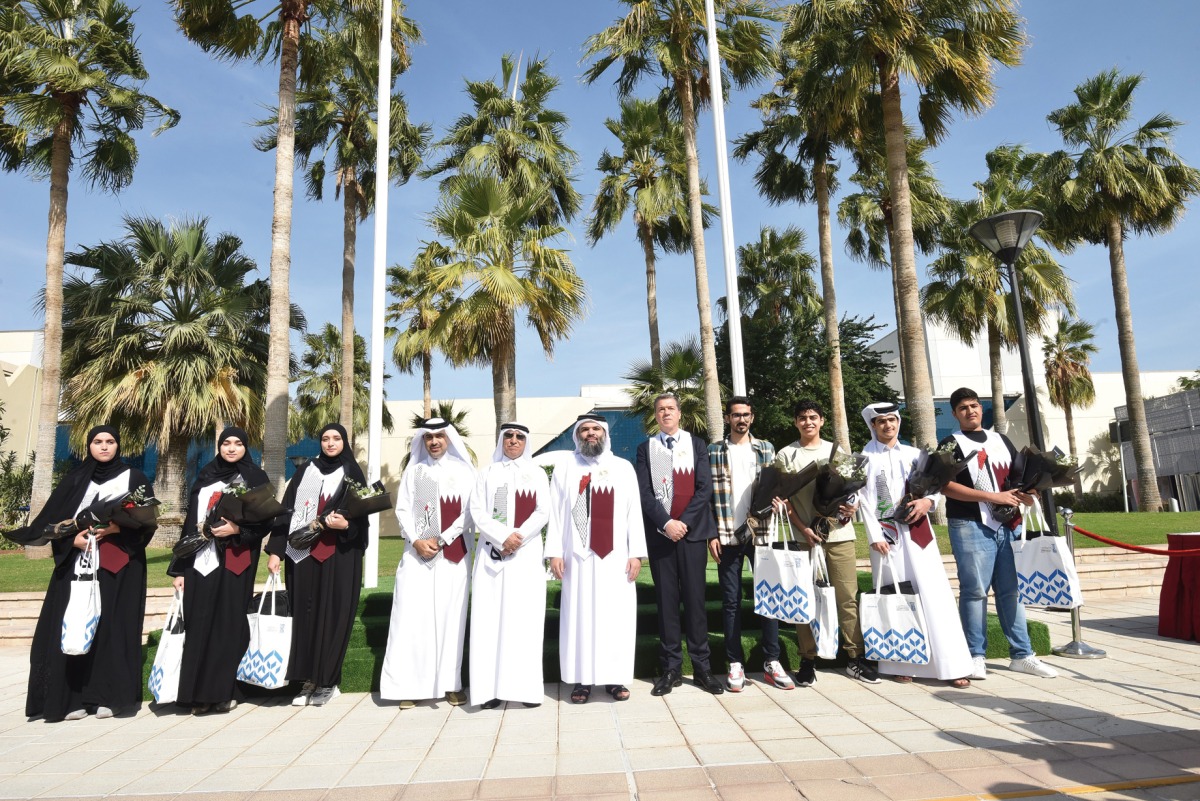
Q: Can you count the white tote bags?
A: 7